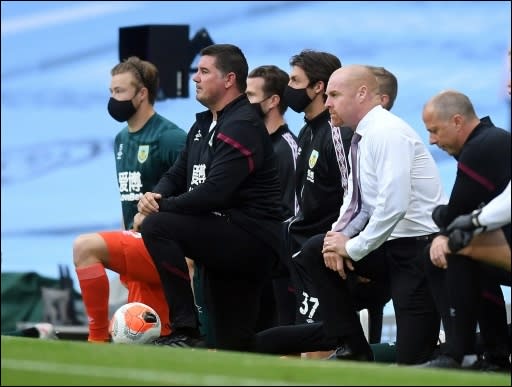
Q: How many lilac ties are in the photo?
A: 1